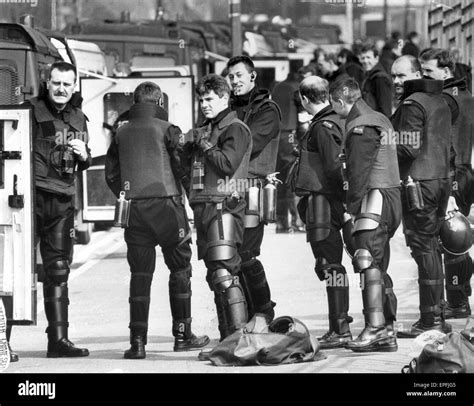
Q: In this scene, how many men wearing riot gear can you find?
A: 8